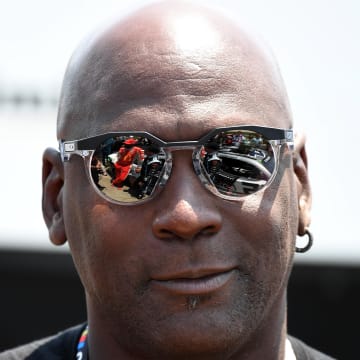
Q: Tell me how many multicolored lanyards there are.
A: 1